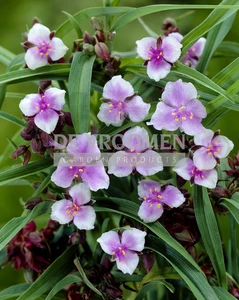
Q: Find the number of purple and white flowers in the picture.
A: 13